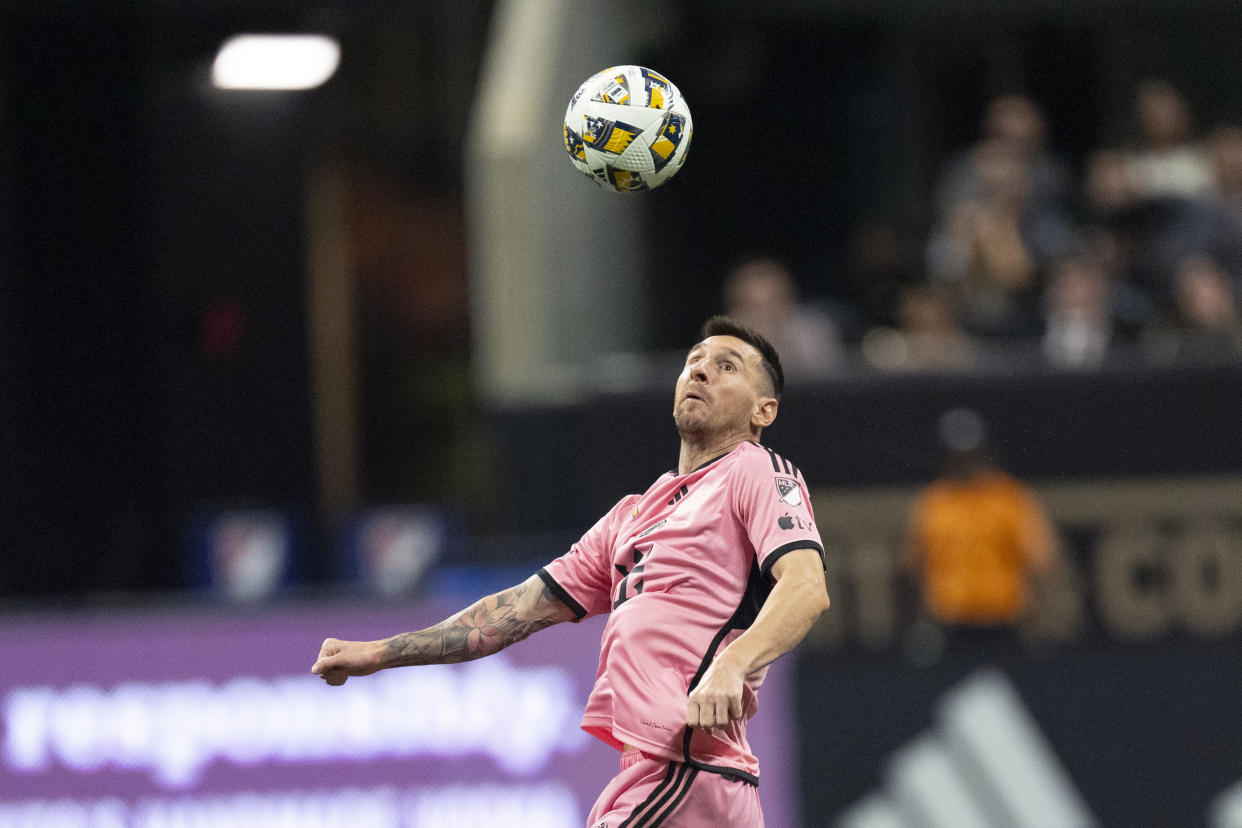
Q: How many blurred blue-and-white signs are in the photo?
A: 2